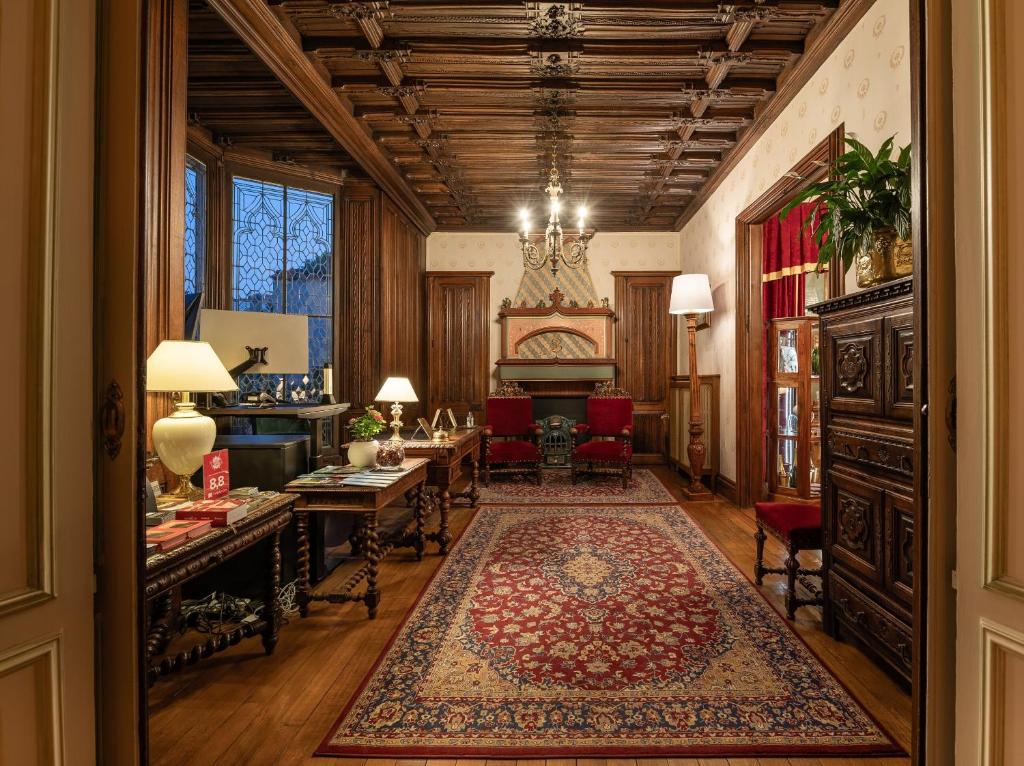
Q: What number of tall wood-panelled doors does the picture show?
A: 2